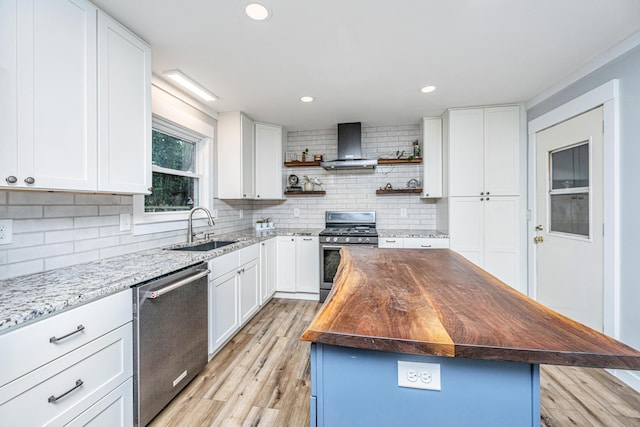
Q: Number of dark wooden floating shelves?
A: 4